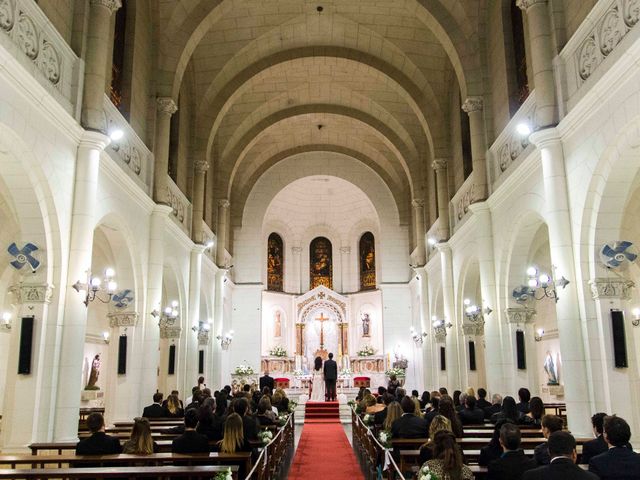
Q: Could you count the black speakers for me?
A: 8